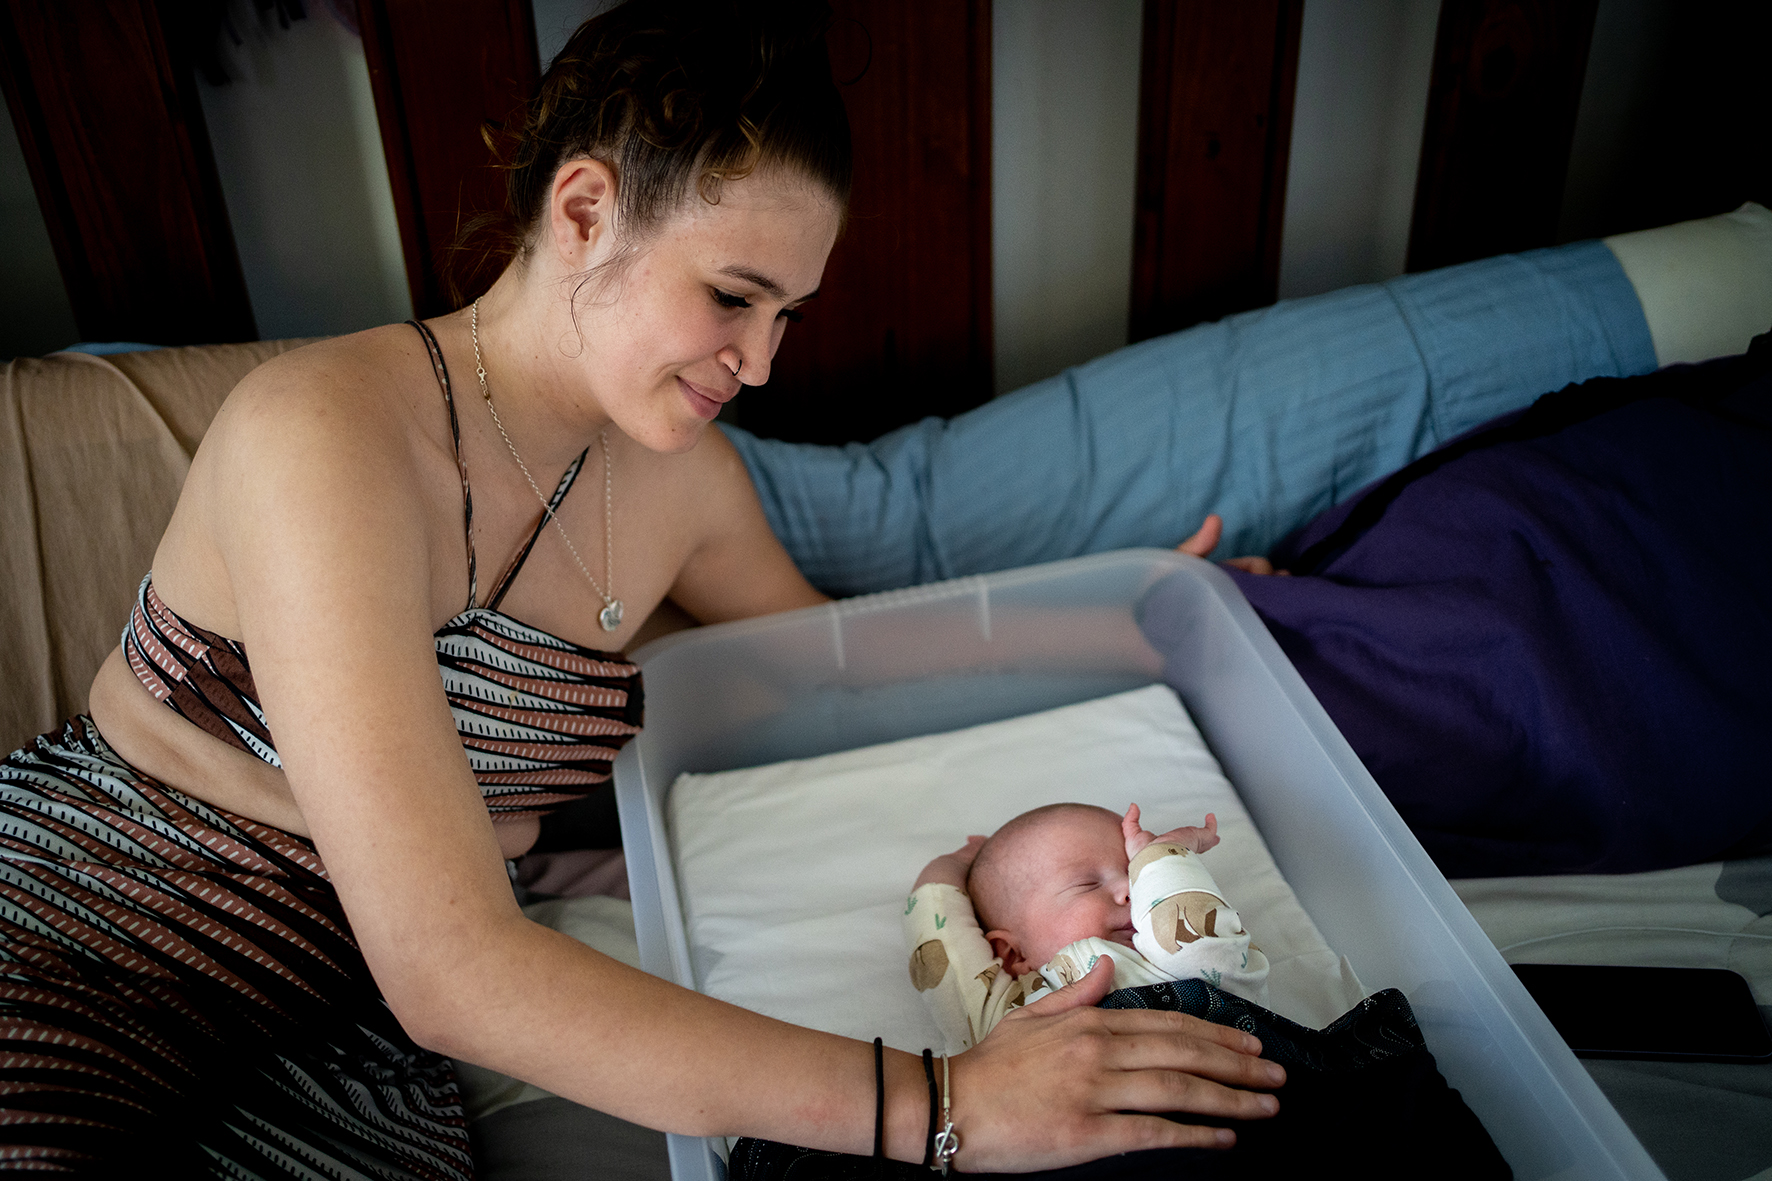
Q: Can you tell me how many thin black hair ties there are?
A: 2